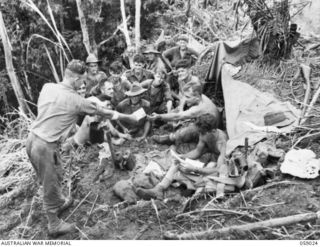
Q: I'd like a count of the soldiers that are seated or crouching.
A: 13